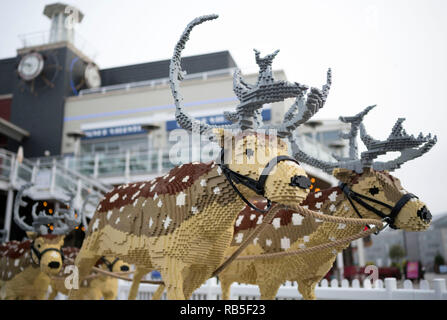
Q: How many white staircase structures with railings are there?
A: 1